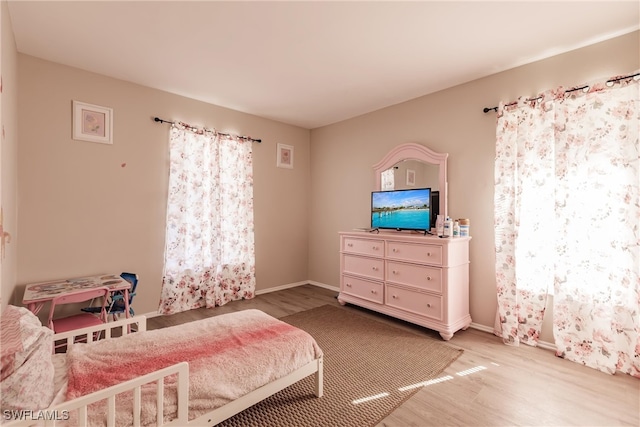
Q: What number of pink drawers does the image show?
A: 6